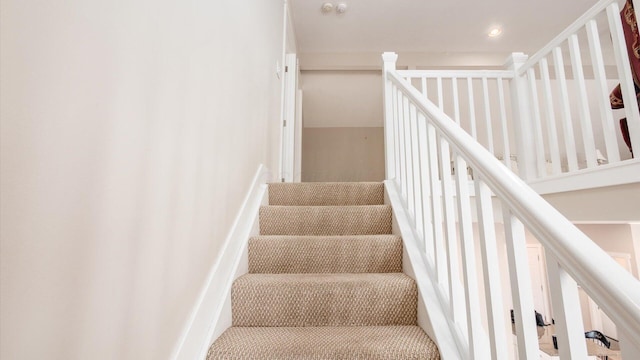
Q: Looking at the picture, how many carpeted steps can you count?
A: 5